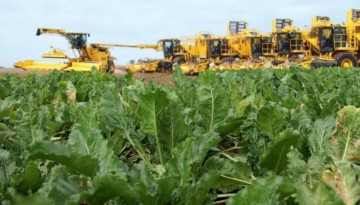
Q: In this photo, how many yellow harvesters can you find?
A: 6